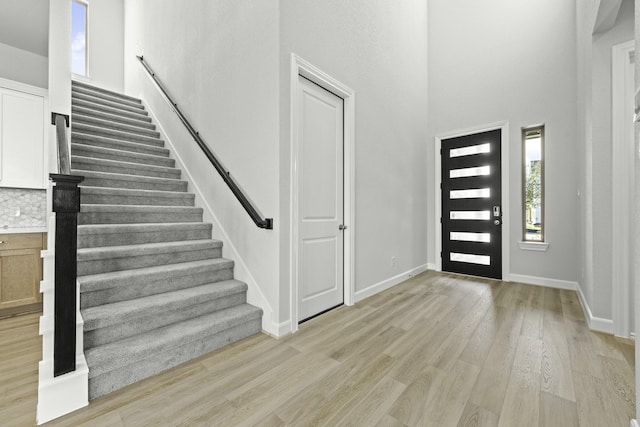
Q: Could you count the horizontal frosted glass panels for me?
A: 6